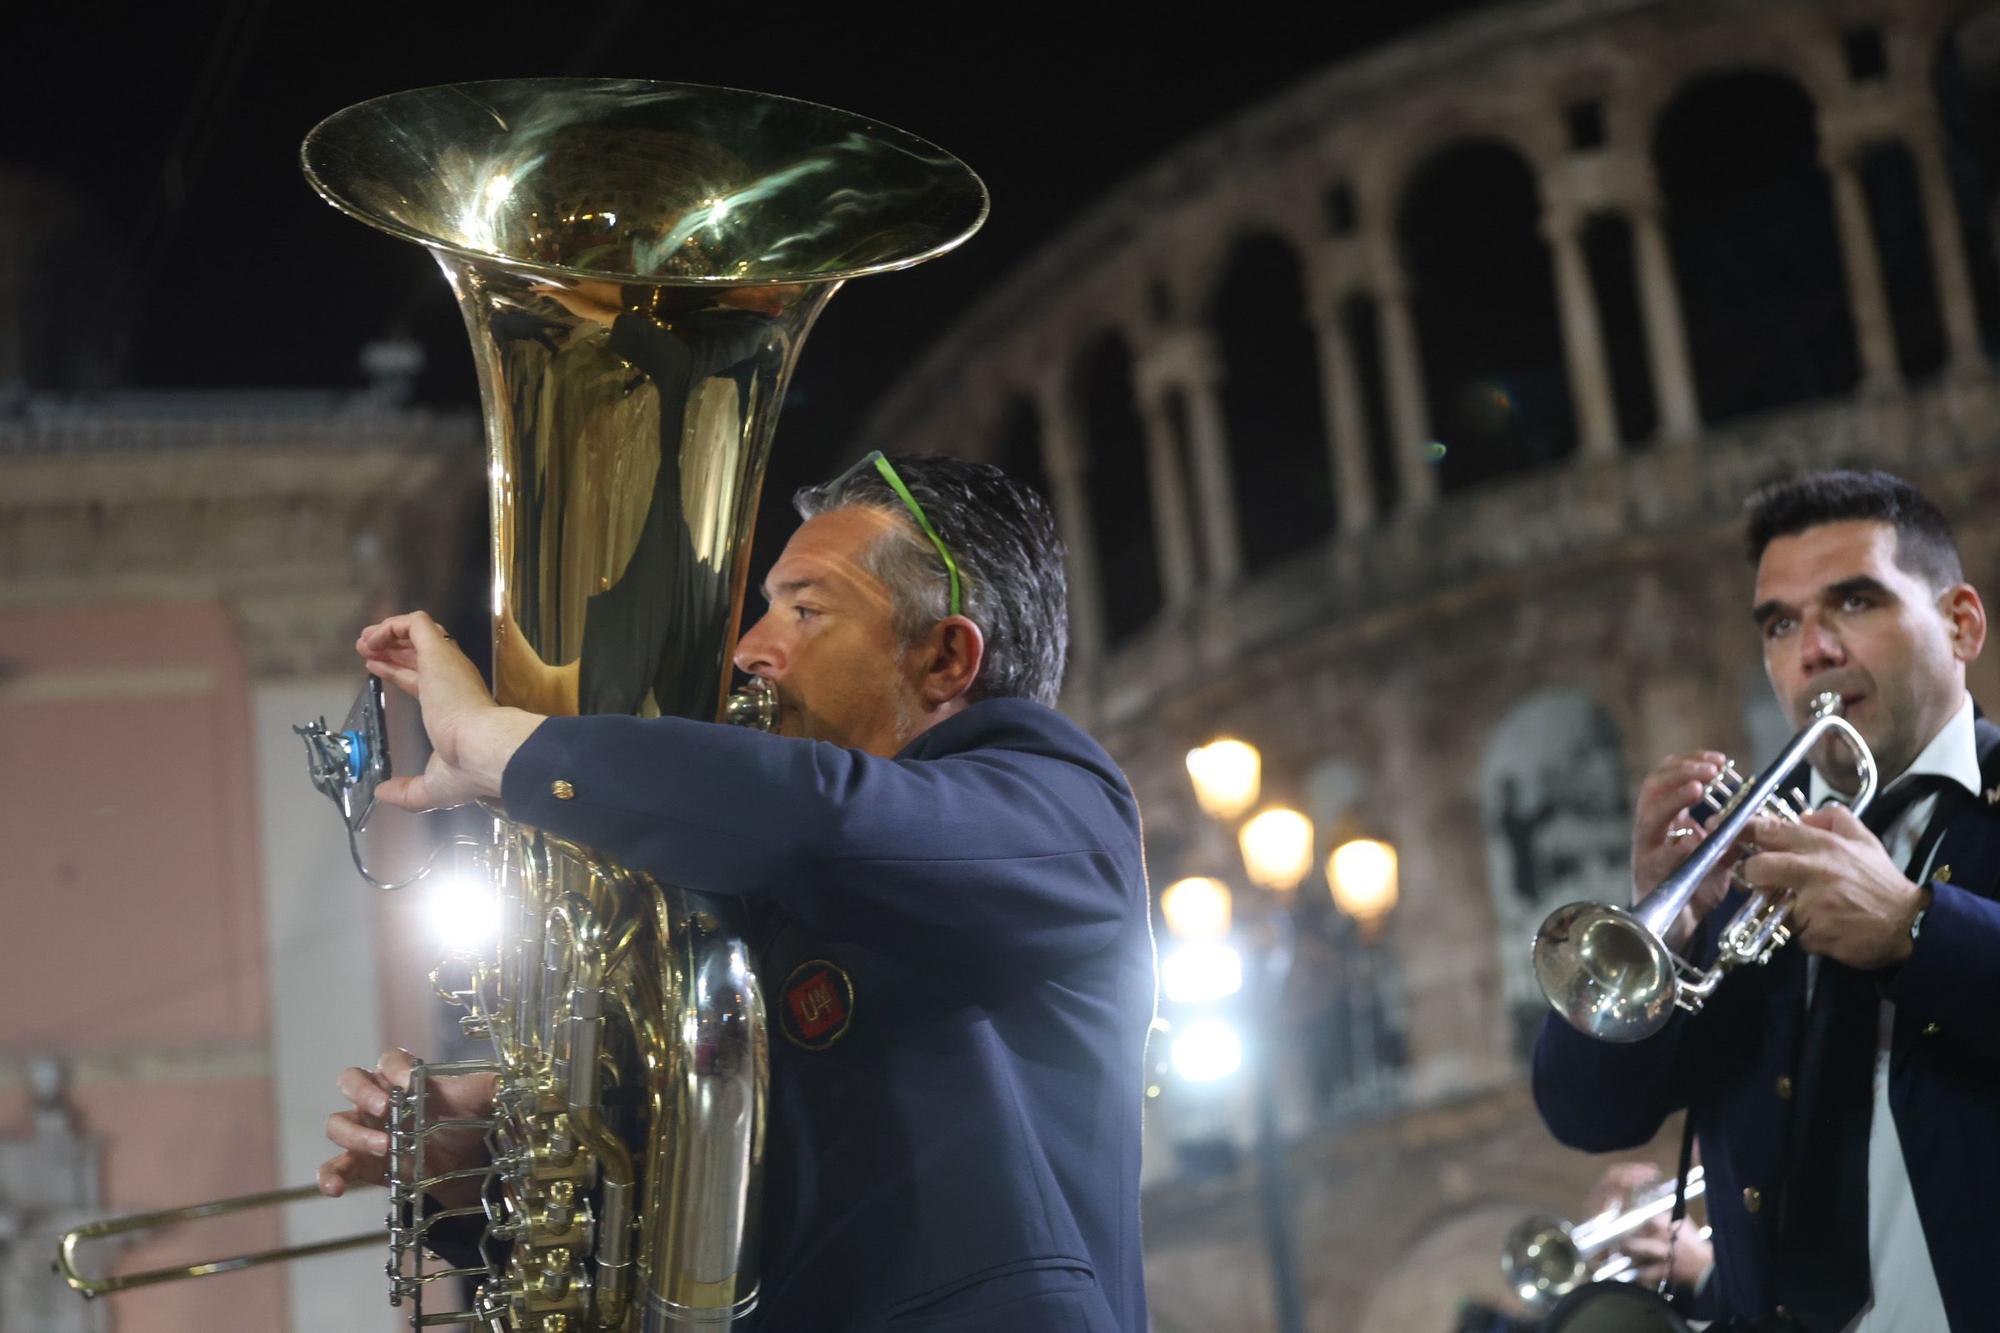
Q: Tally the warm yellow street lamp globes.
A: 4